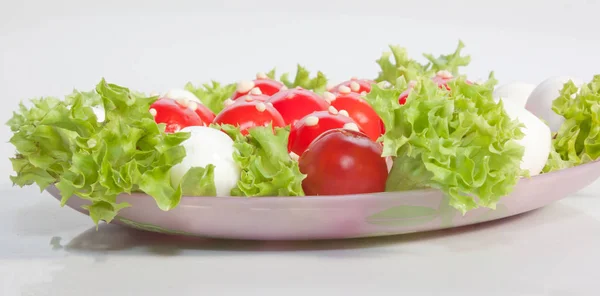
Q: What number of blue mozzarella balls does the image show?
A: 0